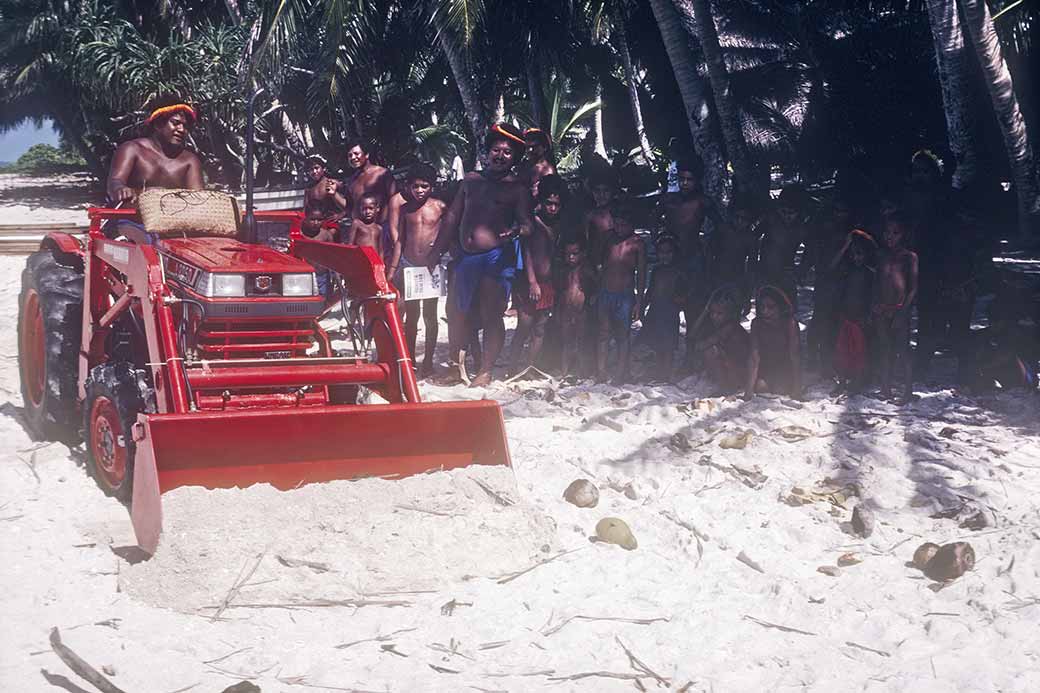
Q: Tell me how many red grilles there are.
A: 1